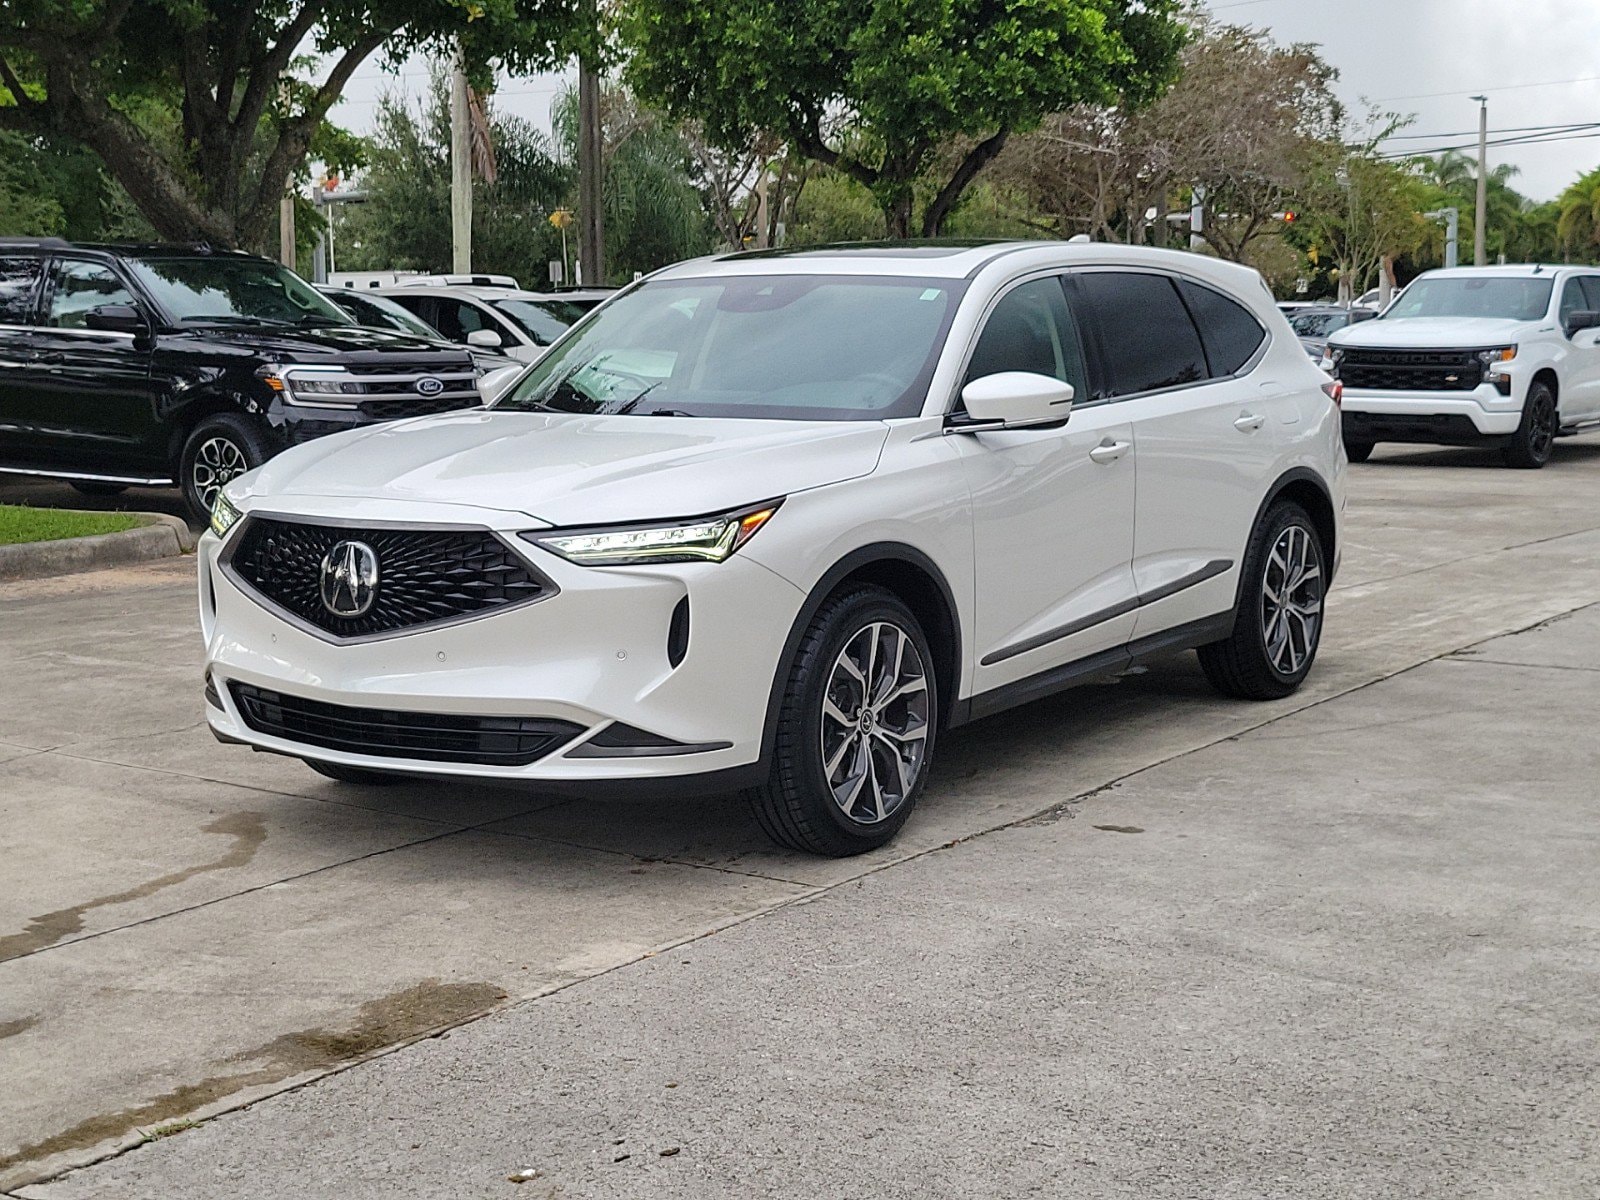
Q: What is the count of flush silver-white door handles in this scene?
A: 2